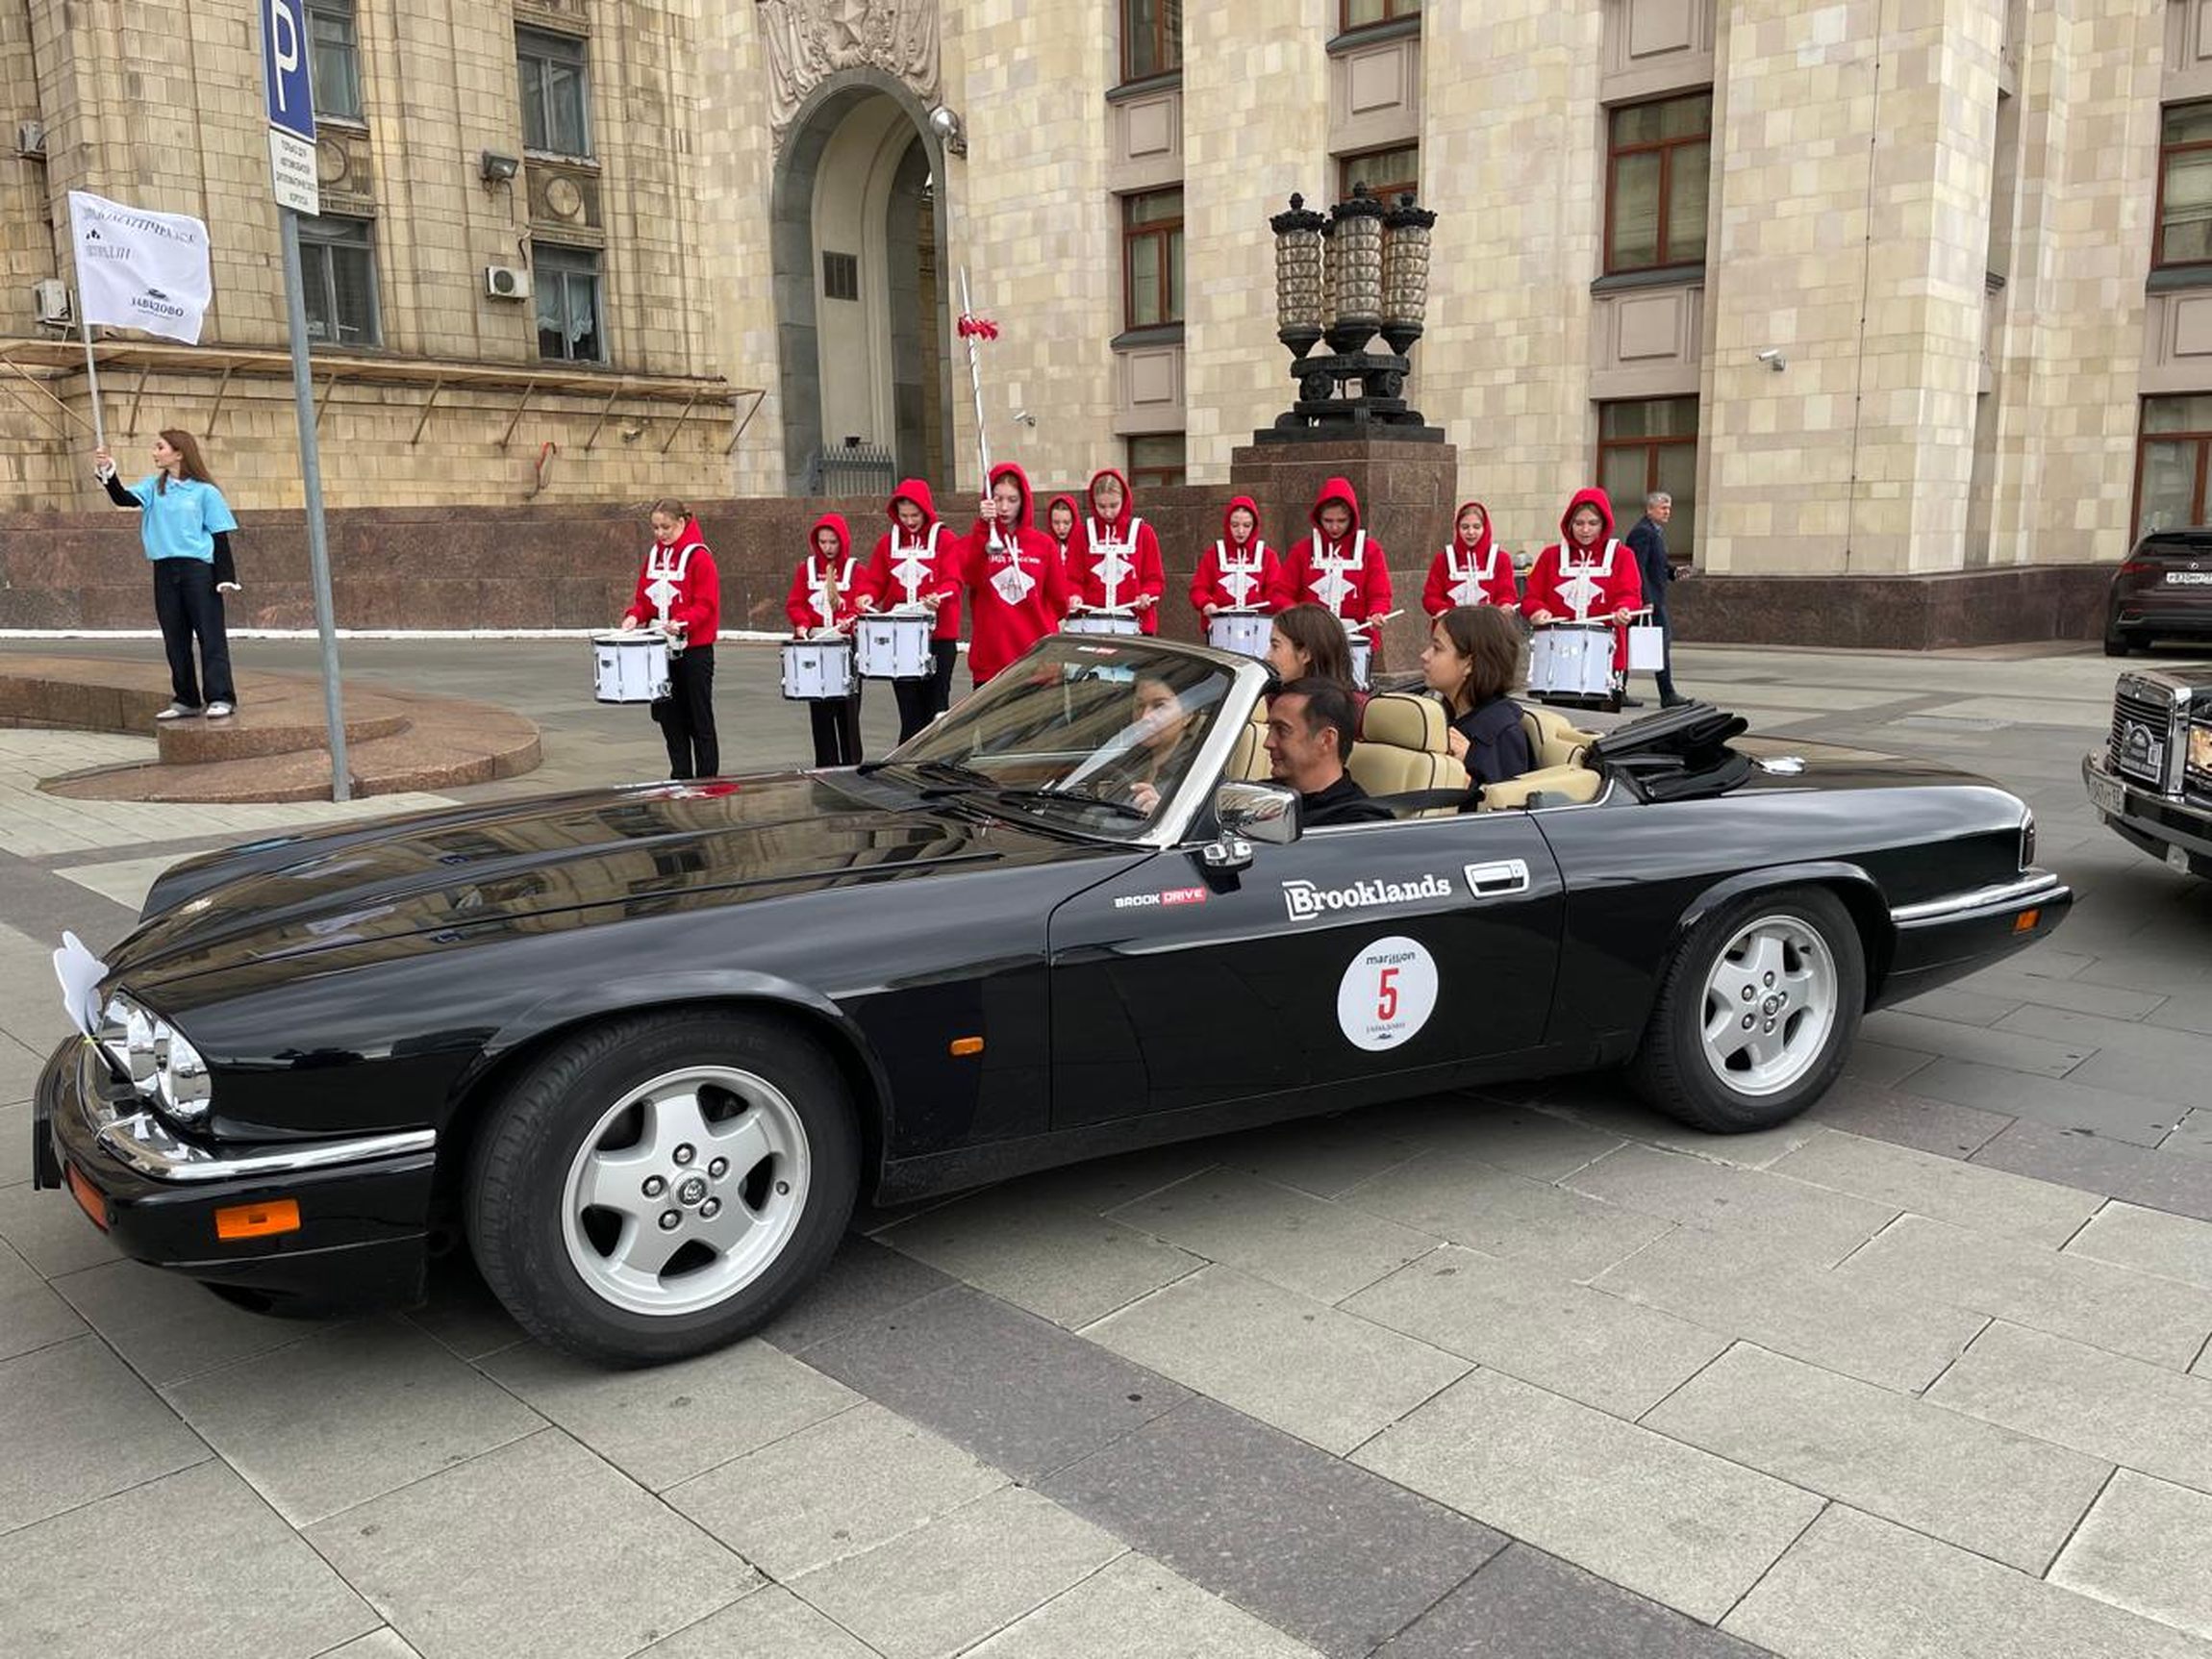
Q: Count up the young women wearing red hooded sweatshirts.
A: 10